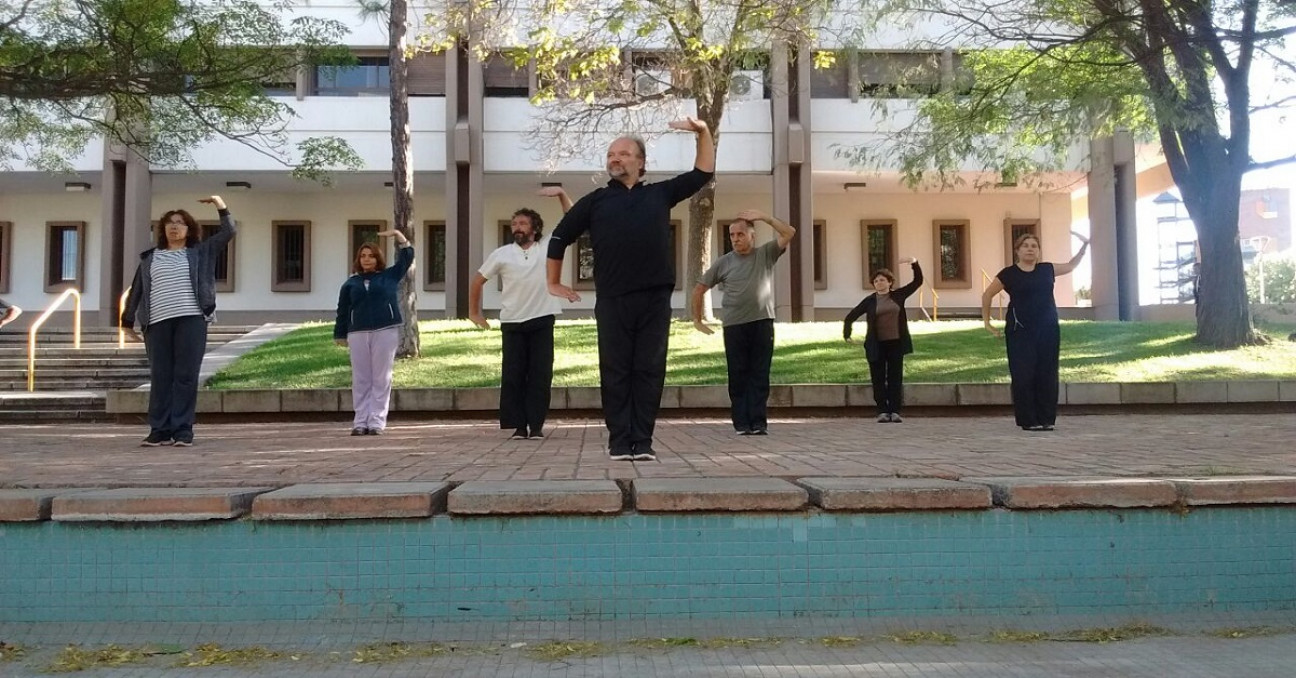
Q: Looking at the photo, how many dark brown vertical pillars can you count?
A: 4